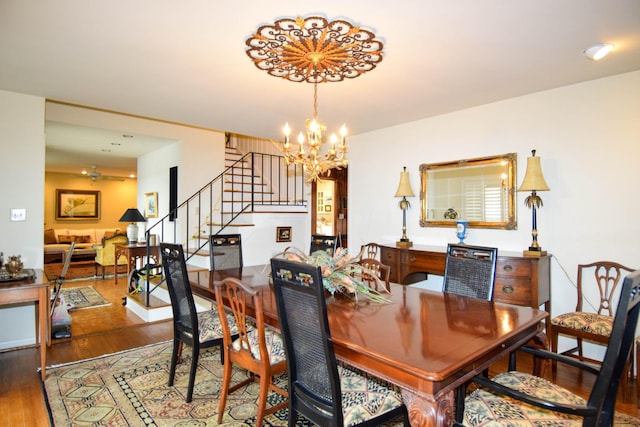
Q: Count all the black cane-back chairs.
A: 6